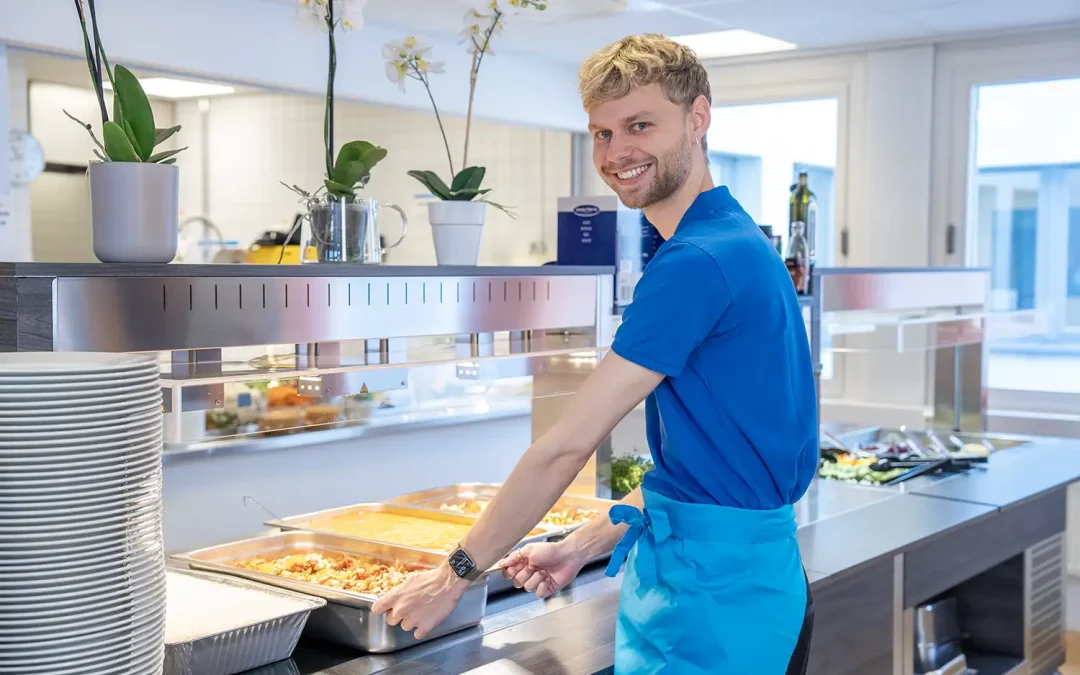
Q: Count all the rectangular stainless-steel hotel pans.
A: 3